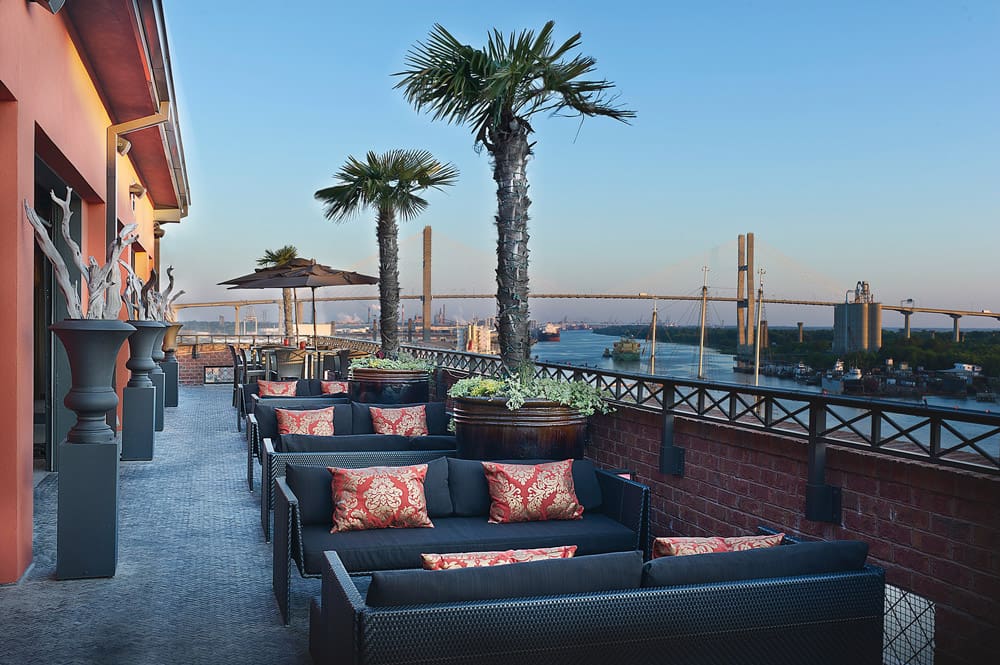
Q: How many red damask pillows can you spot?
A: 8